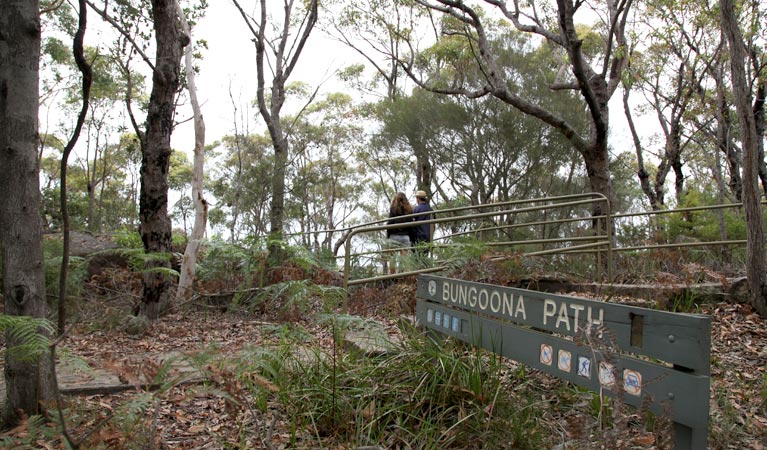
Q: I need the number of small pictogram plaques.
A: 9